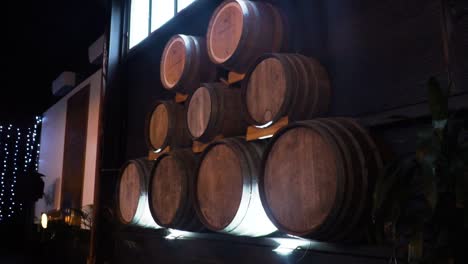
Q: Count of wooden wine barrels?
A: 9